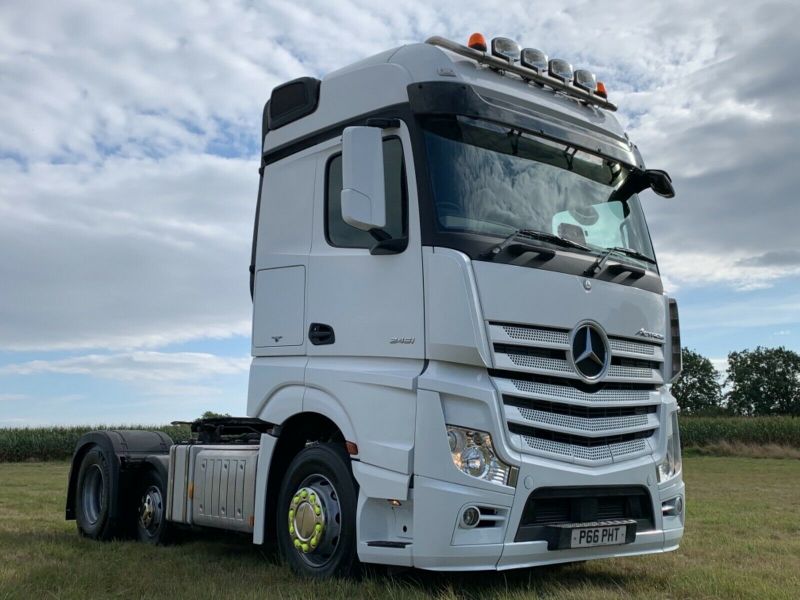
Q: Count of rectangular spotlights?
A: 4